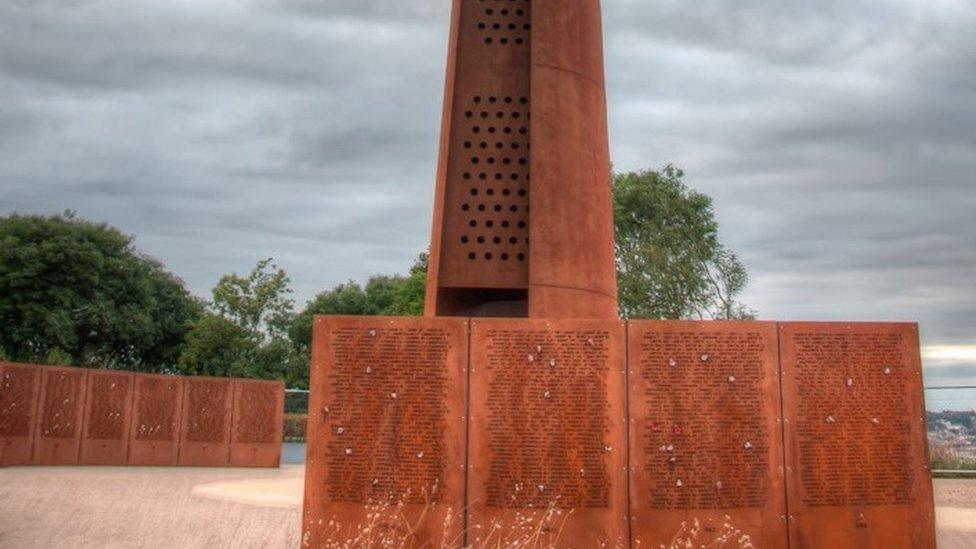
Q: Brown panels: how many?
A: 10